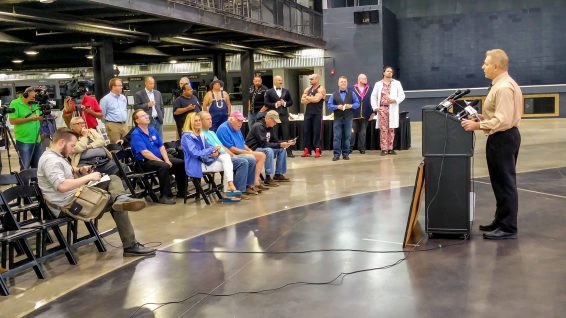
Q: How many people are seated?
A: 7